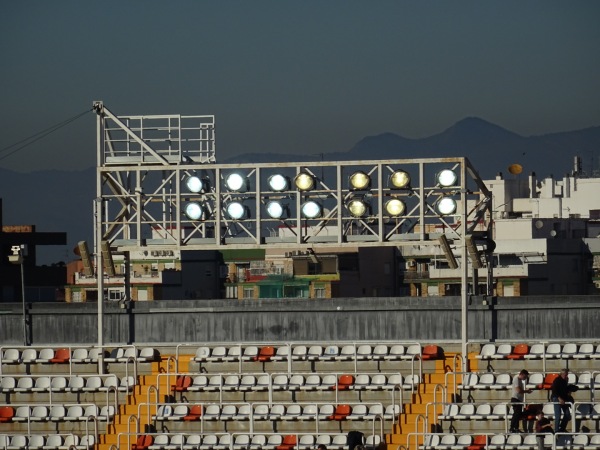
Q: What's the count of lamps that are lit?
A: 14